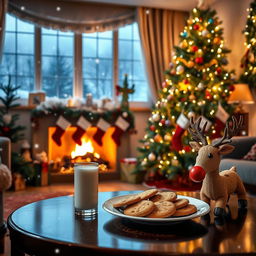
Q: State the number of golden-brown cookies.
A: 7